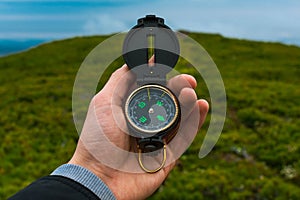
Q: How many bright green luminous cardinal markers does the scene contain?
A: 4